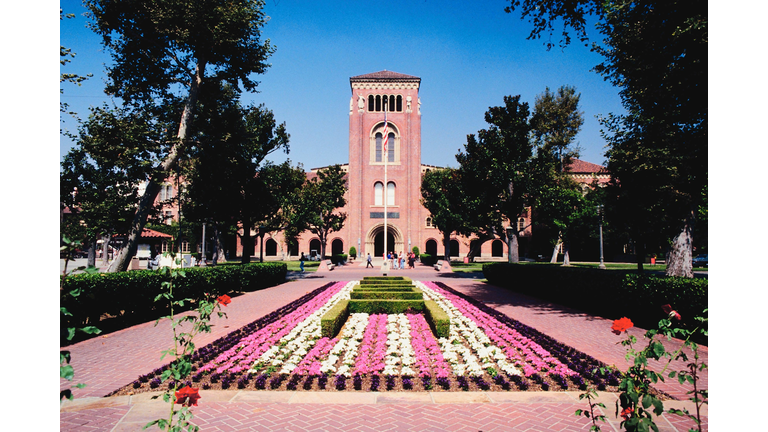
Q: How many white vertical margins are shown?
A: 2